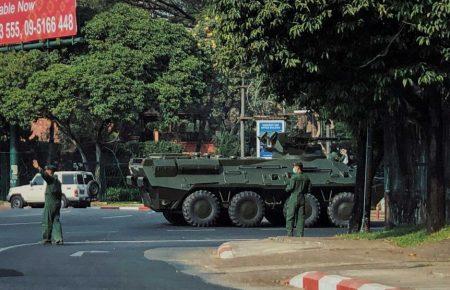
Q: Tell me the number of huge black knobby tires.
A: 4